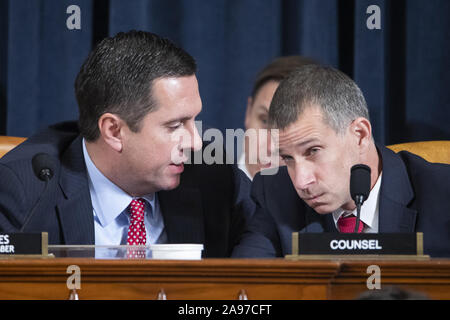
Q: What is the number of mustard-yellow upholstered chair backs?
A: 2